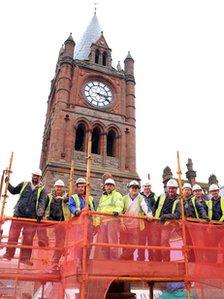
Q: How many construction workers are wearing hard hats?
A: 10